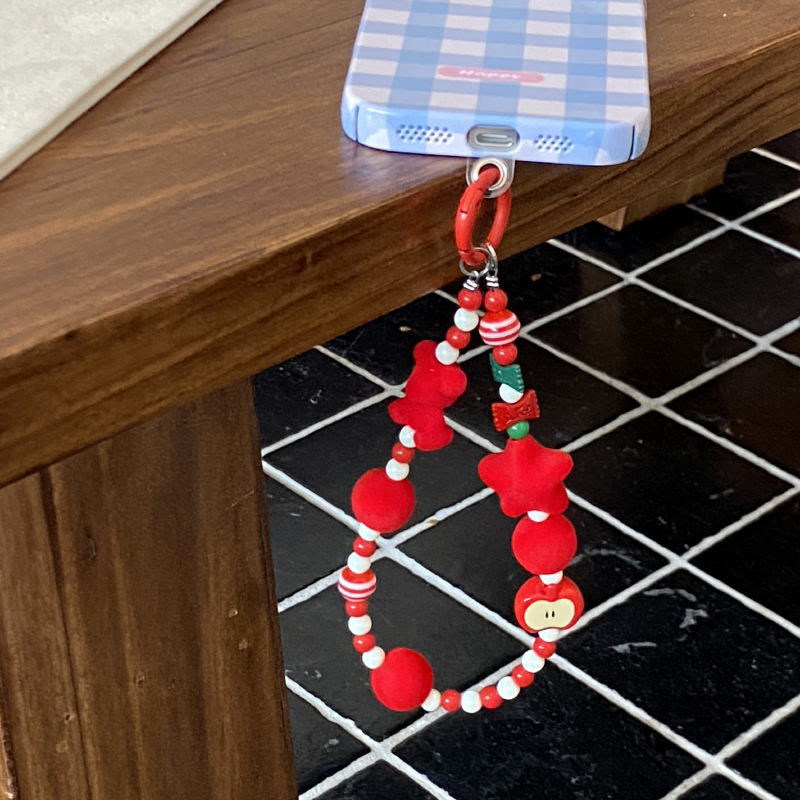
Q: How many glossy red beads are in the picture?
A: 12